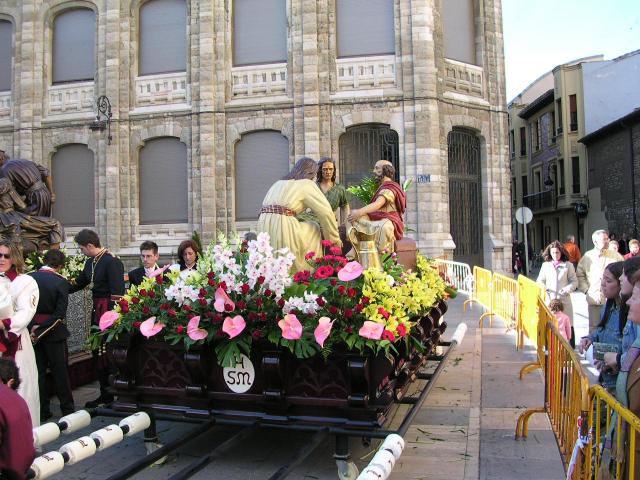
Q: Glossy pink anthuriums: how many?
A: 10